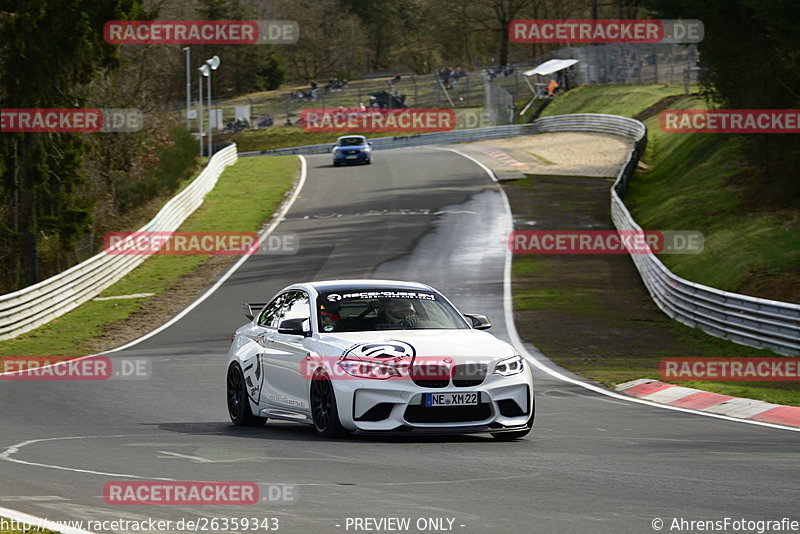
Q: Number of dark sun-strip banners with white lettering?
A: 1